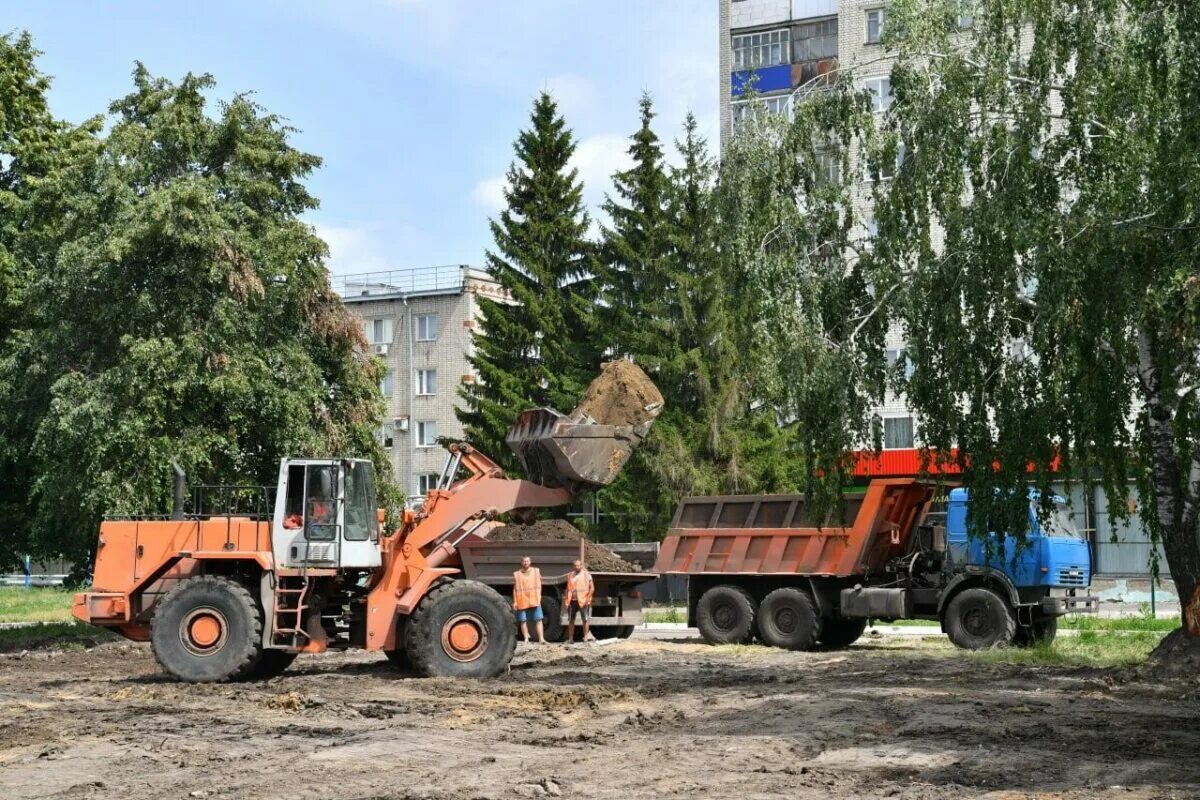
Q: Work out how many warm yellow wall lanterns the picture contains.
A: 0